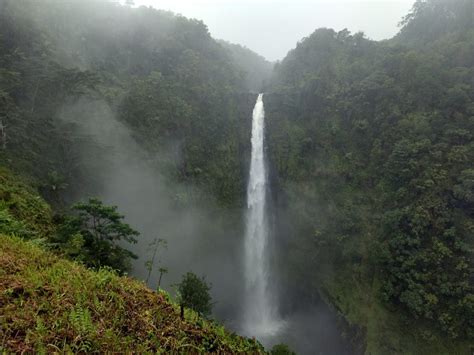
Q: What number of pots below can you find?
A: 0